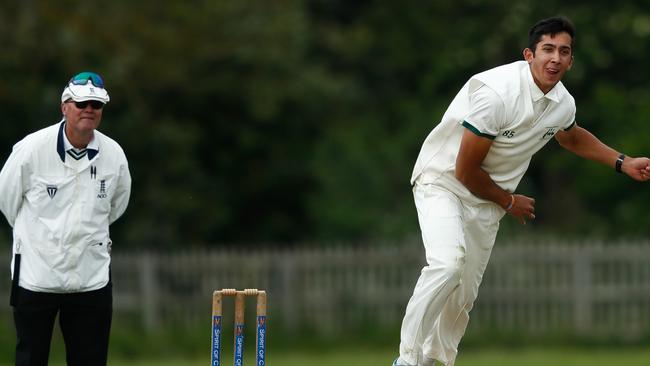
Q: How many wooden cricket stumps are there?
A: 3